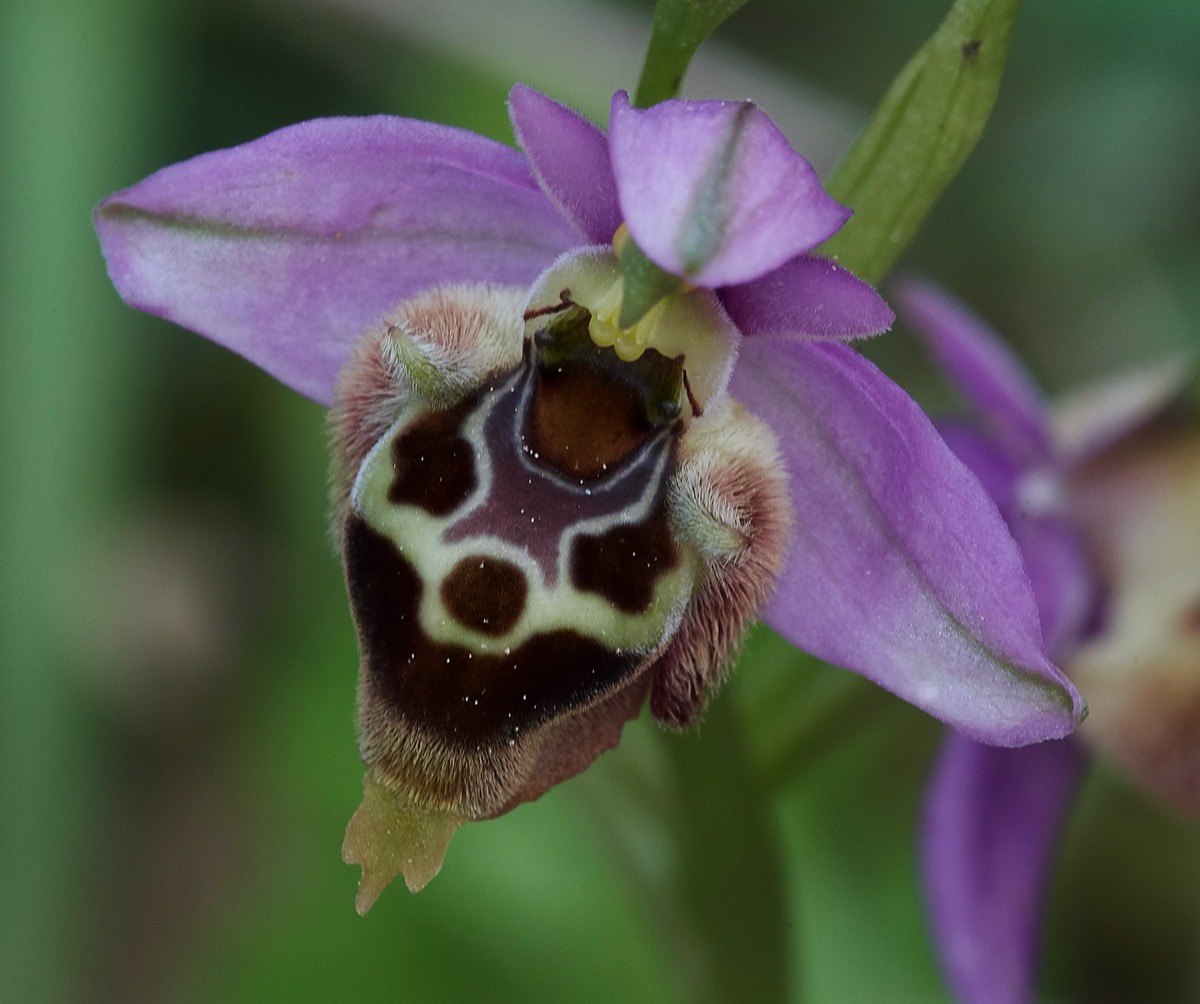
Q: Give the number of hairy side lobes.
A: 2